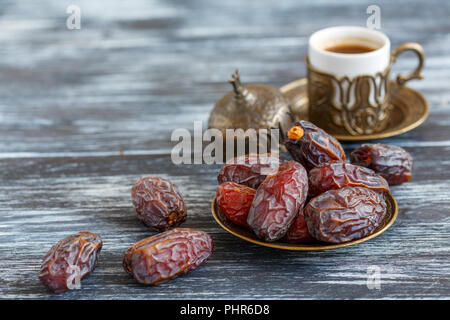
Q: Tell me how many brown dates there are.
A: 11